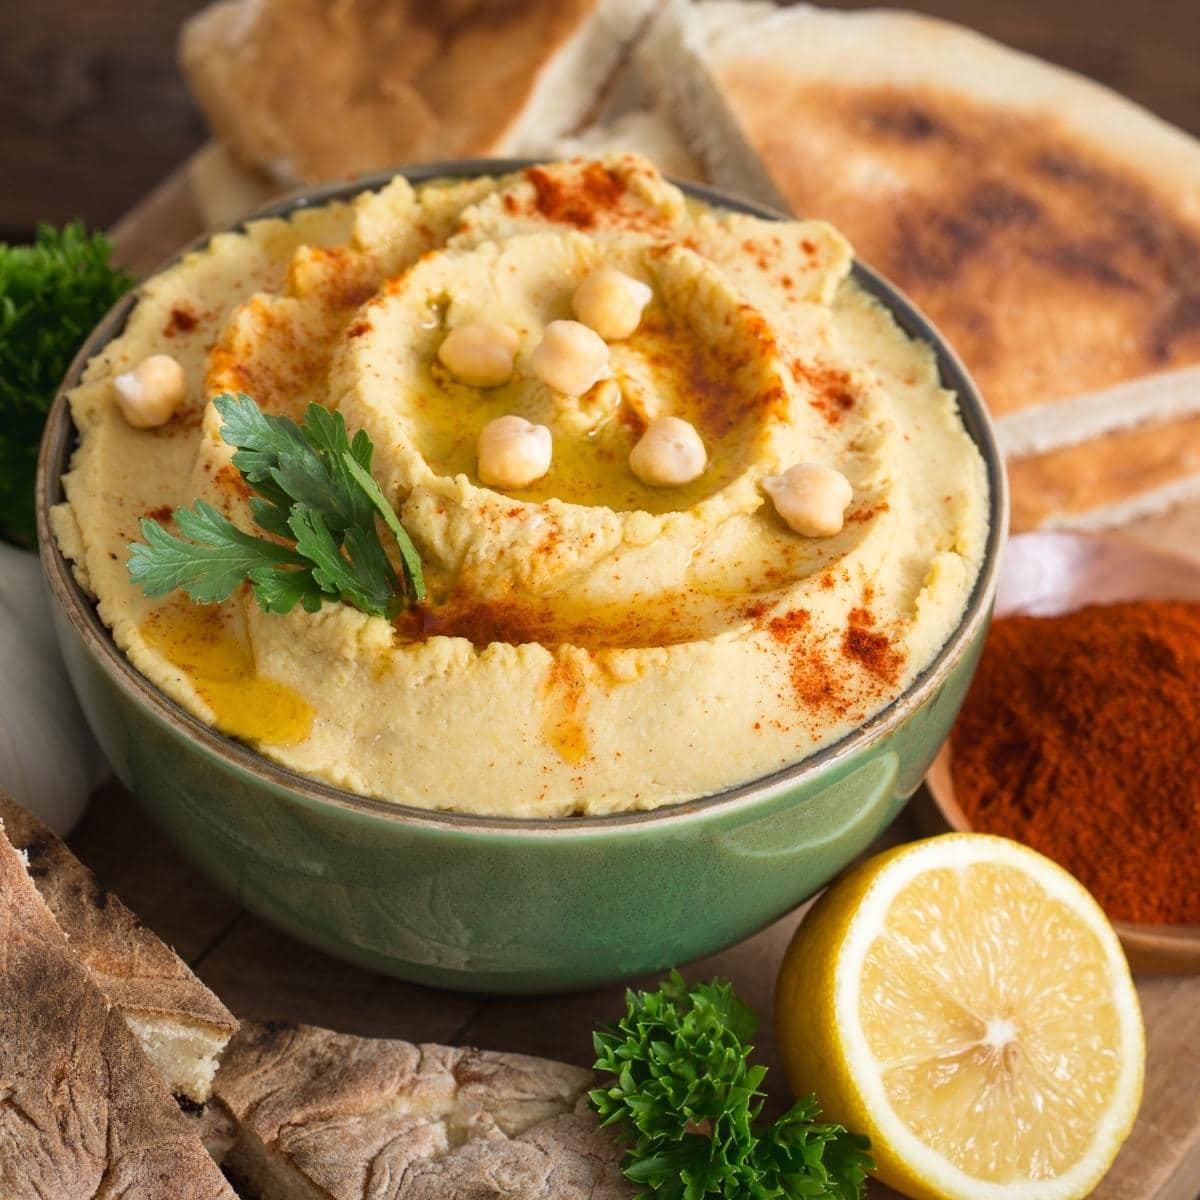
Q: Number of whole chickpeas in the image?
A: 7